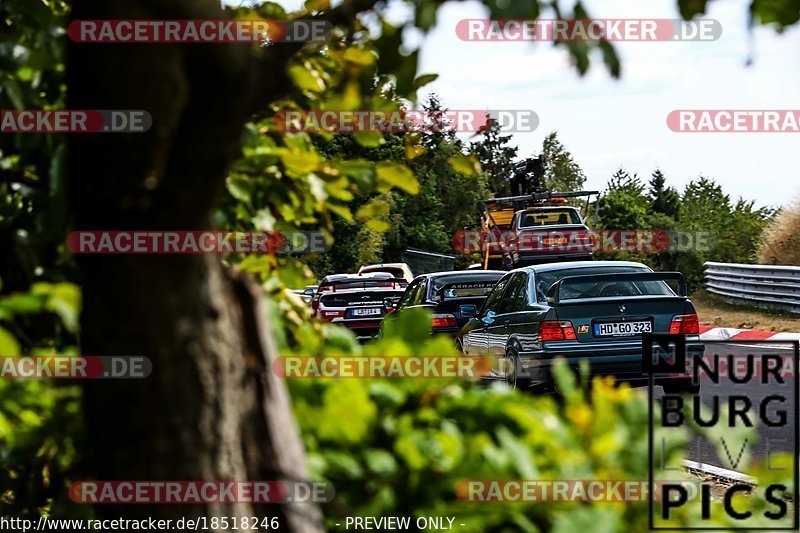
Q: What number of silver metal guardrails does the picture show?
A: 1